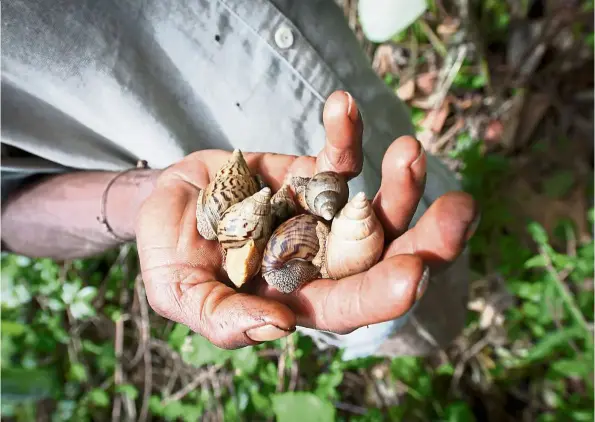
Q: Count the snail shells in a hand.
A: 6